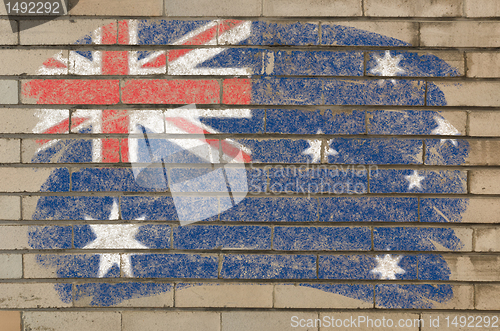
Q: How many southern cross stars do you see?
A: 5